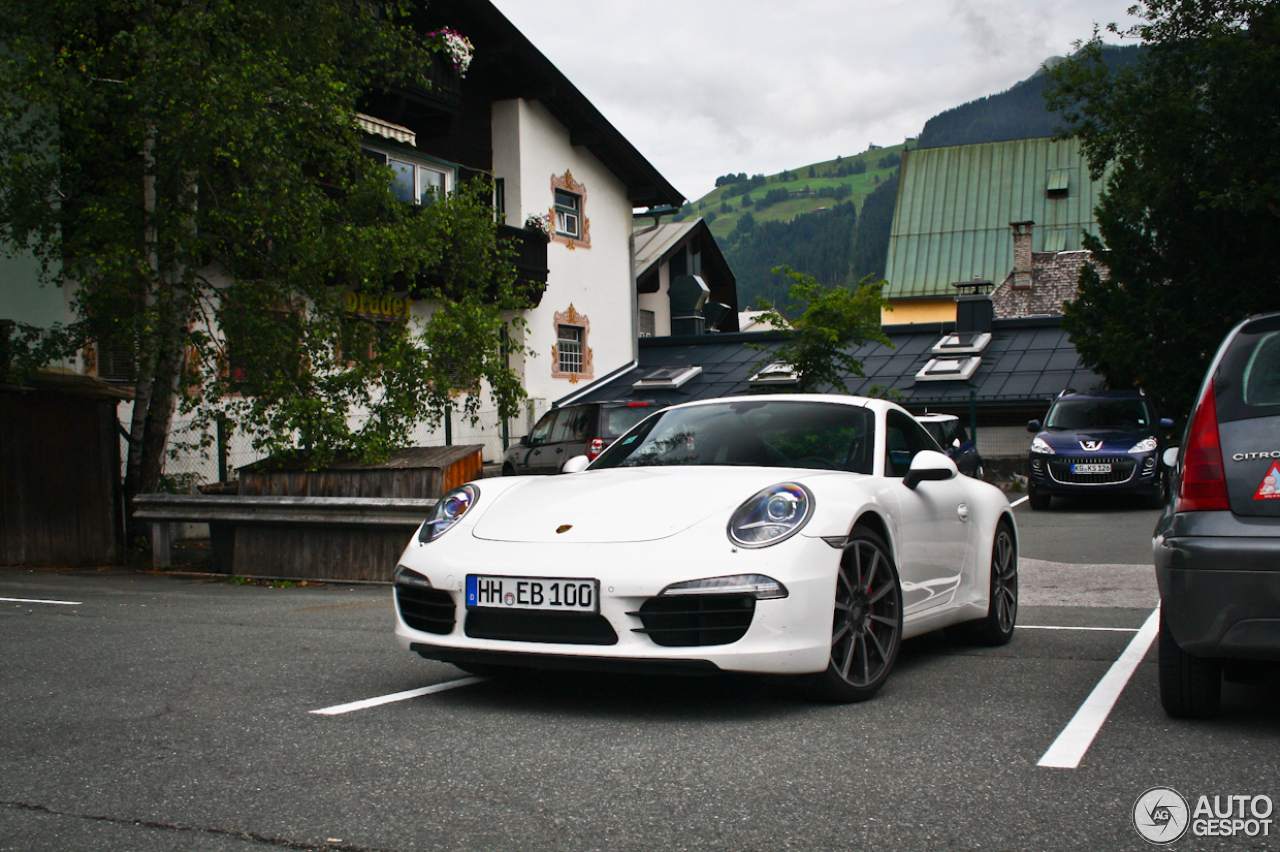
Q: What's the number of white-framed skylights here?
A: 4